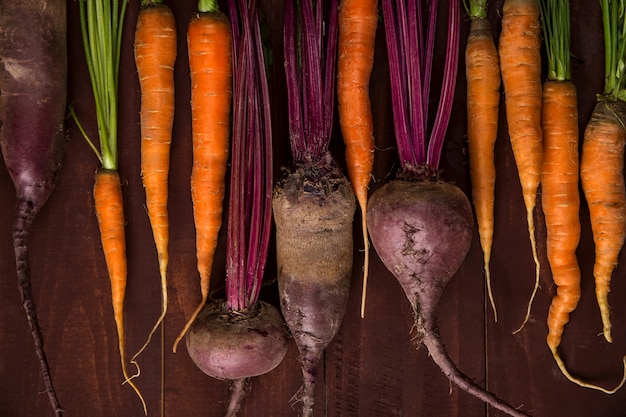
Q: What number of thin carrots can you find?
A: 8